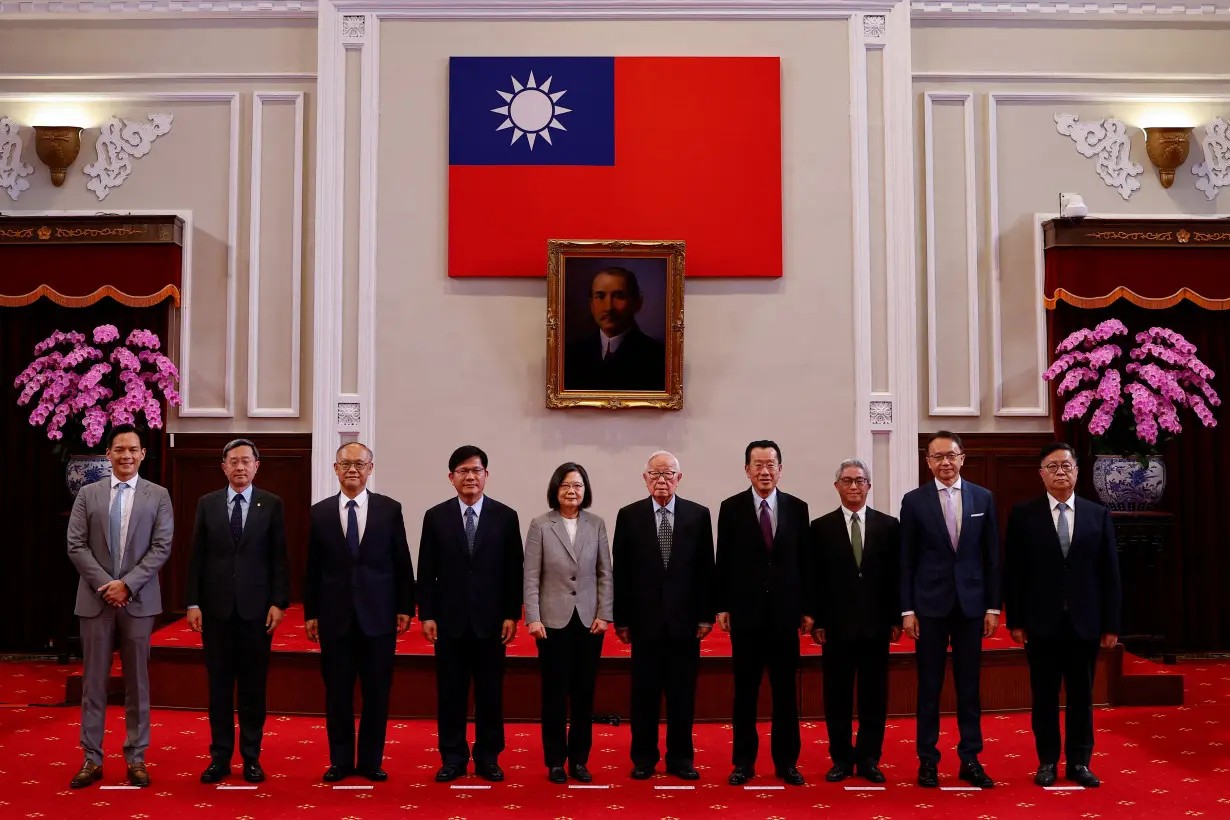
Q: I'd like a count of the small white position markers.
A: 10